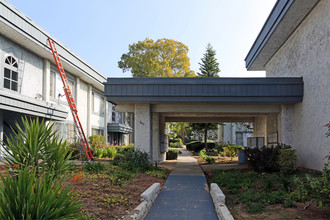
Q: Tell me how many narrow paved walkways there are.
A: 1